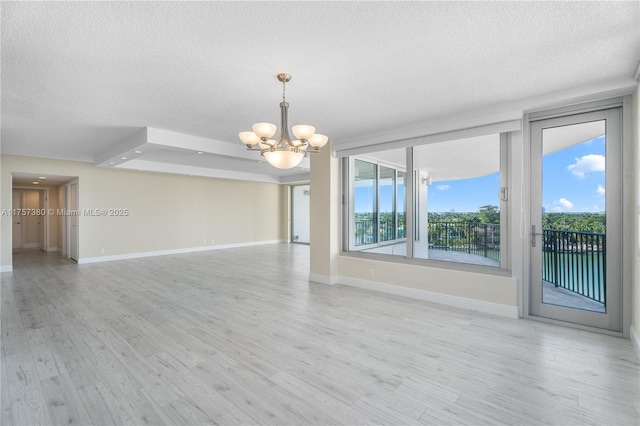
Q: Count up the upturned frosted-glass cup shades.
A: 6